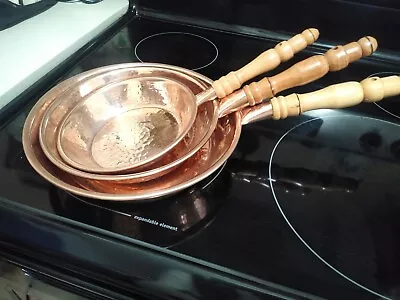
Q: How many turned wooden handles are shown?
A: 3